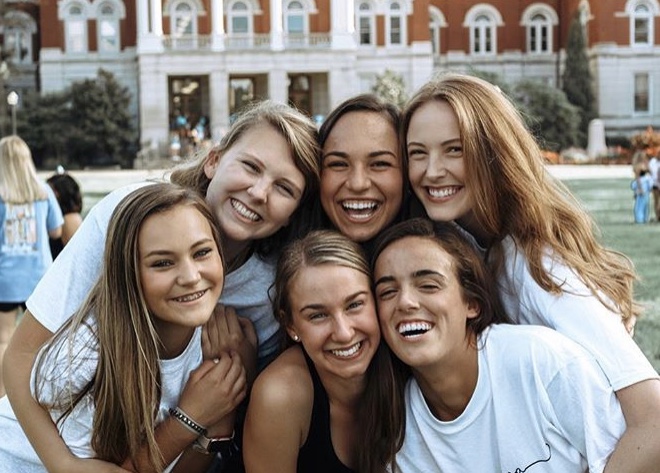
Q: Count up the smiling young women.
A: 6